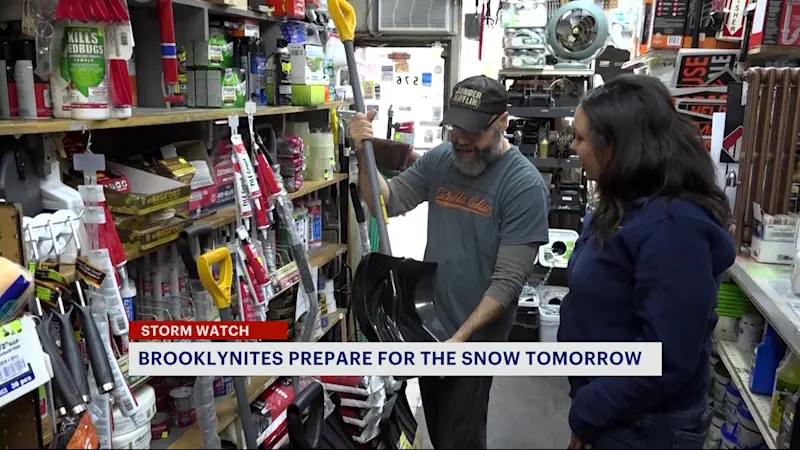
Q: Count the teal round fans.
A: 1